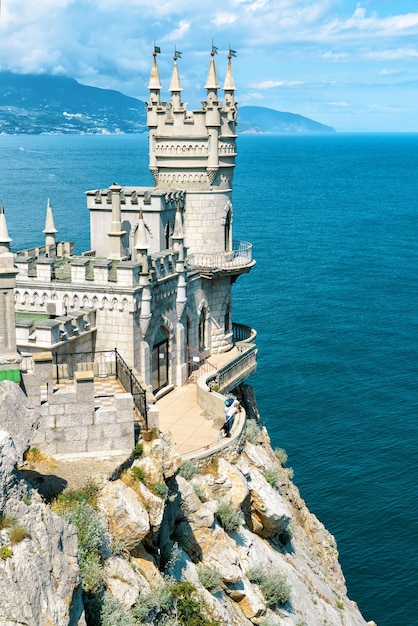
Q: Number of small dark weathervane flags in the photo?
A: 4